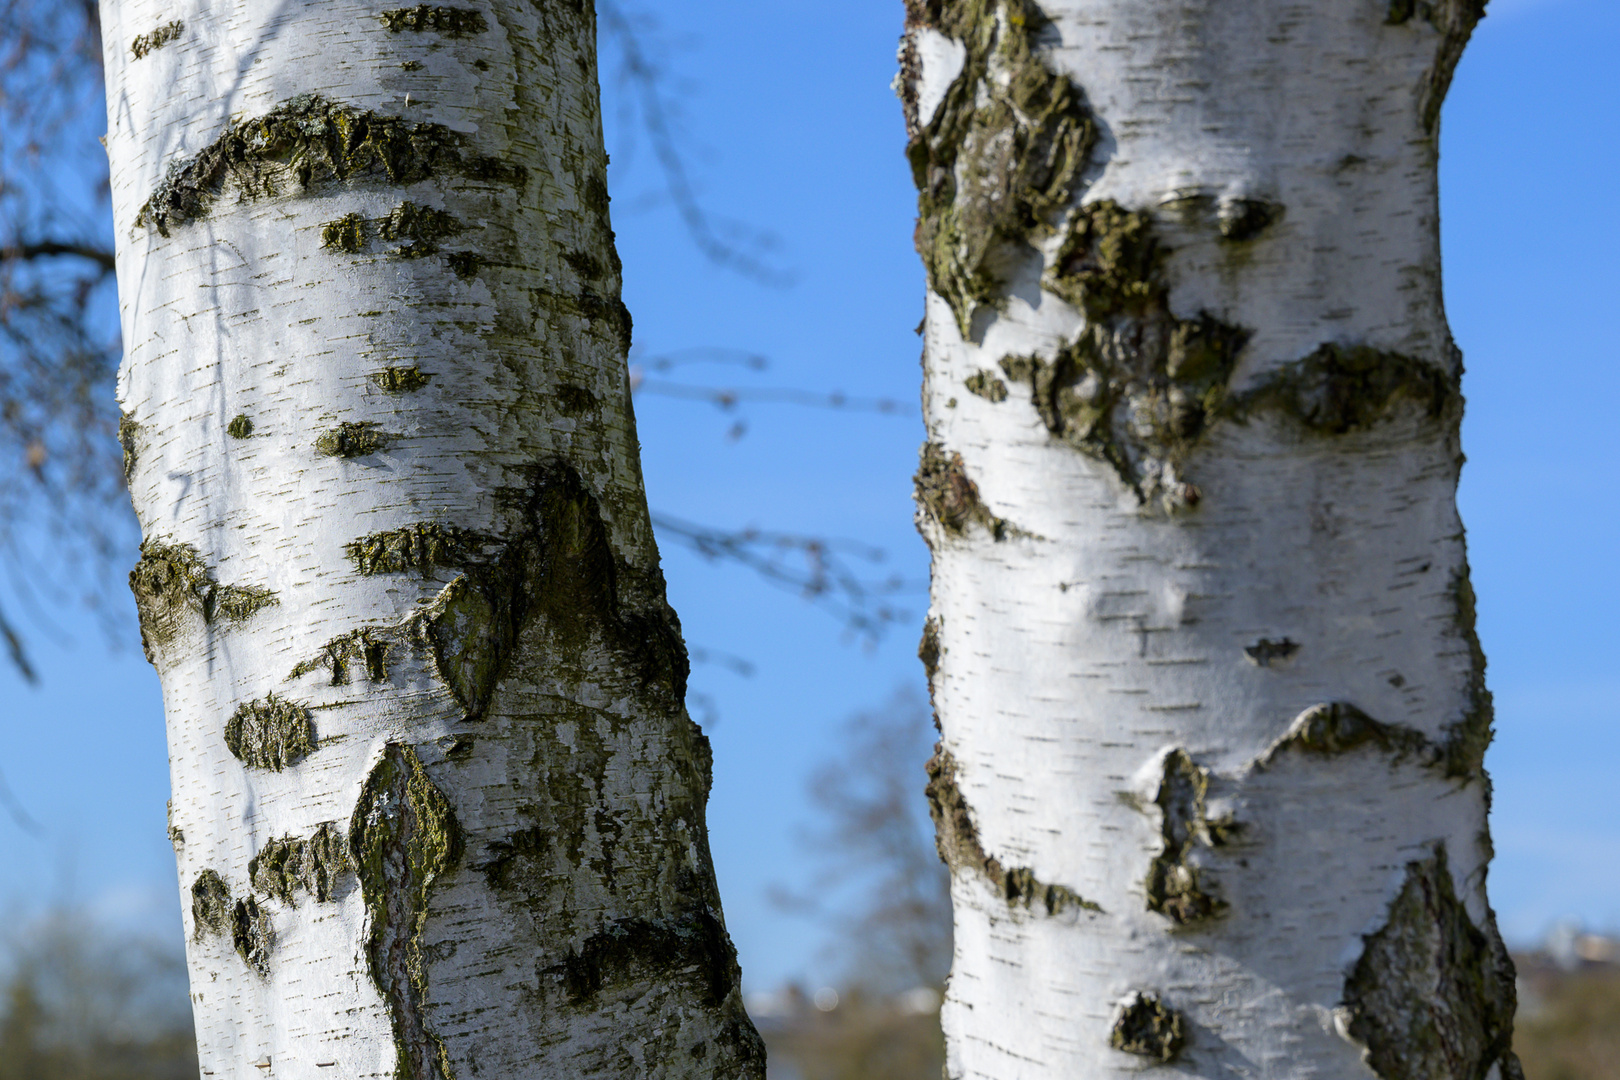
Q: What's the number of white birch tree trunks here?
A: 2